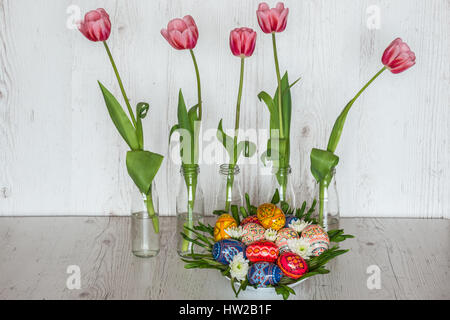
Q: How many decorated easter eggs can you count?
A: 11